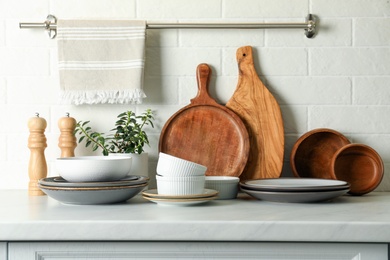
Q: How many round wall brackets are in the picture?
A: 2